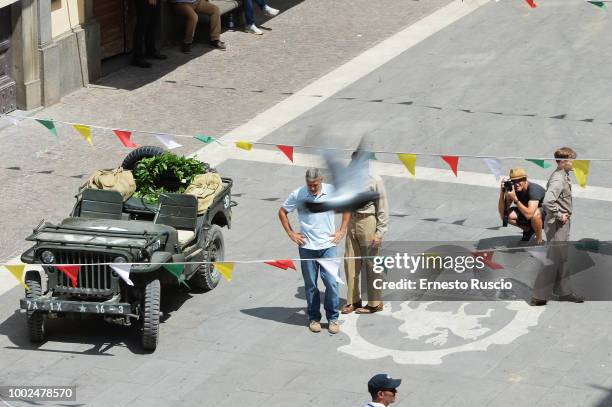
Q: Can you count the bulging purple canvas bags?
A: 0